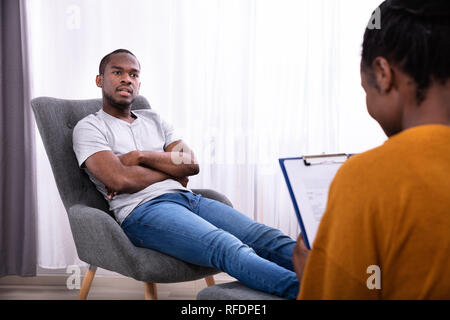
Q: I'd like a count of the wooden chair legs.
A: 3